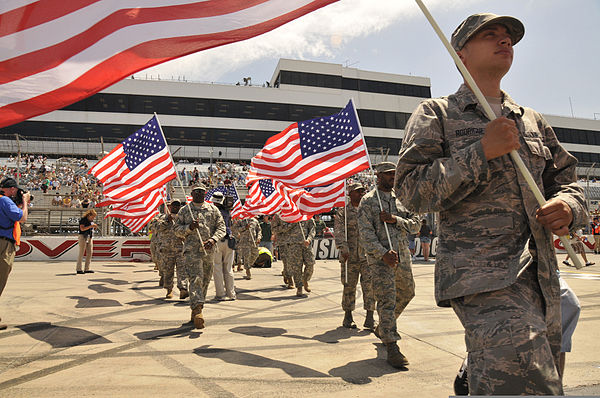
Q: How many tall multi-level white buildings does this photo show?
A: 1